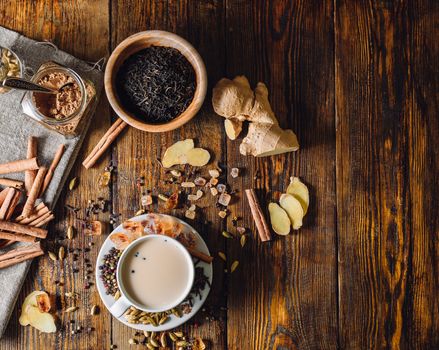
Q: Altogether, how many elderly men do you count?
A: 0